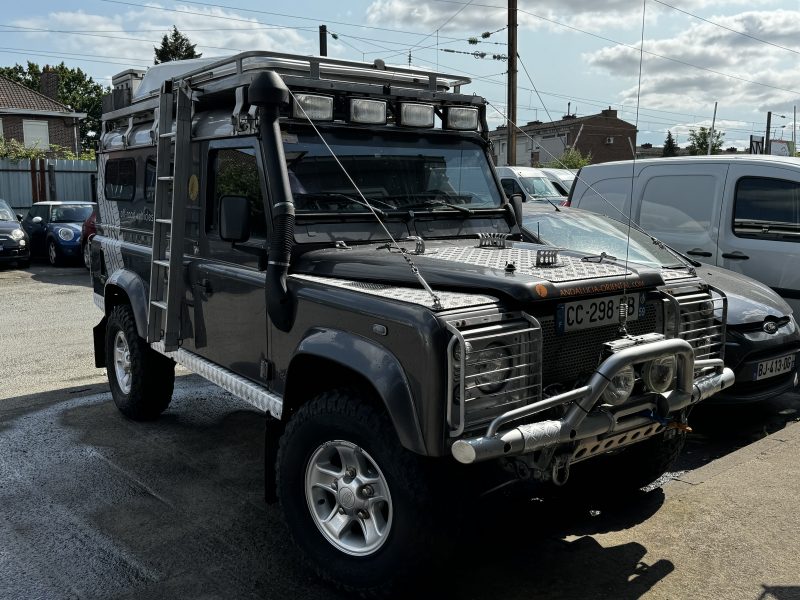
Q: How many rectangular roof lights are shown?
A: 4